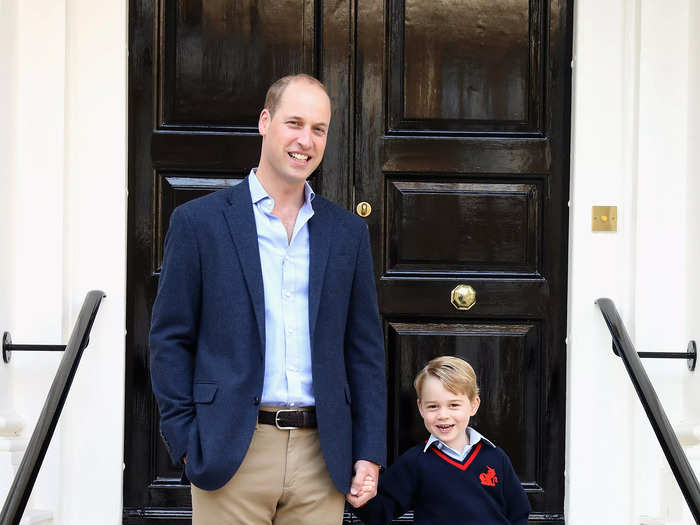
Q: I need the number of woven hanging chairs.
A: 0